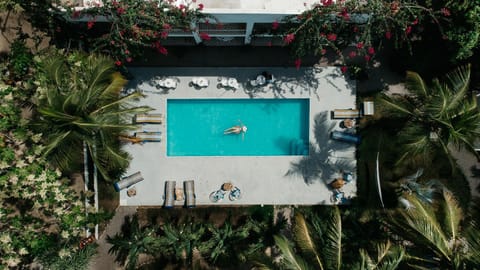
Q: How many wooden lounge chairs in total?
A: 7